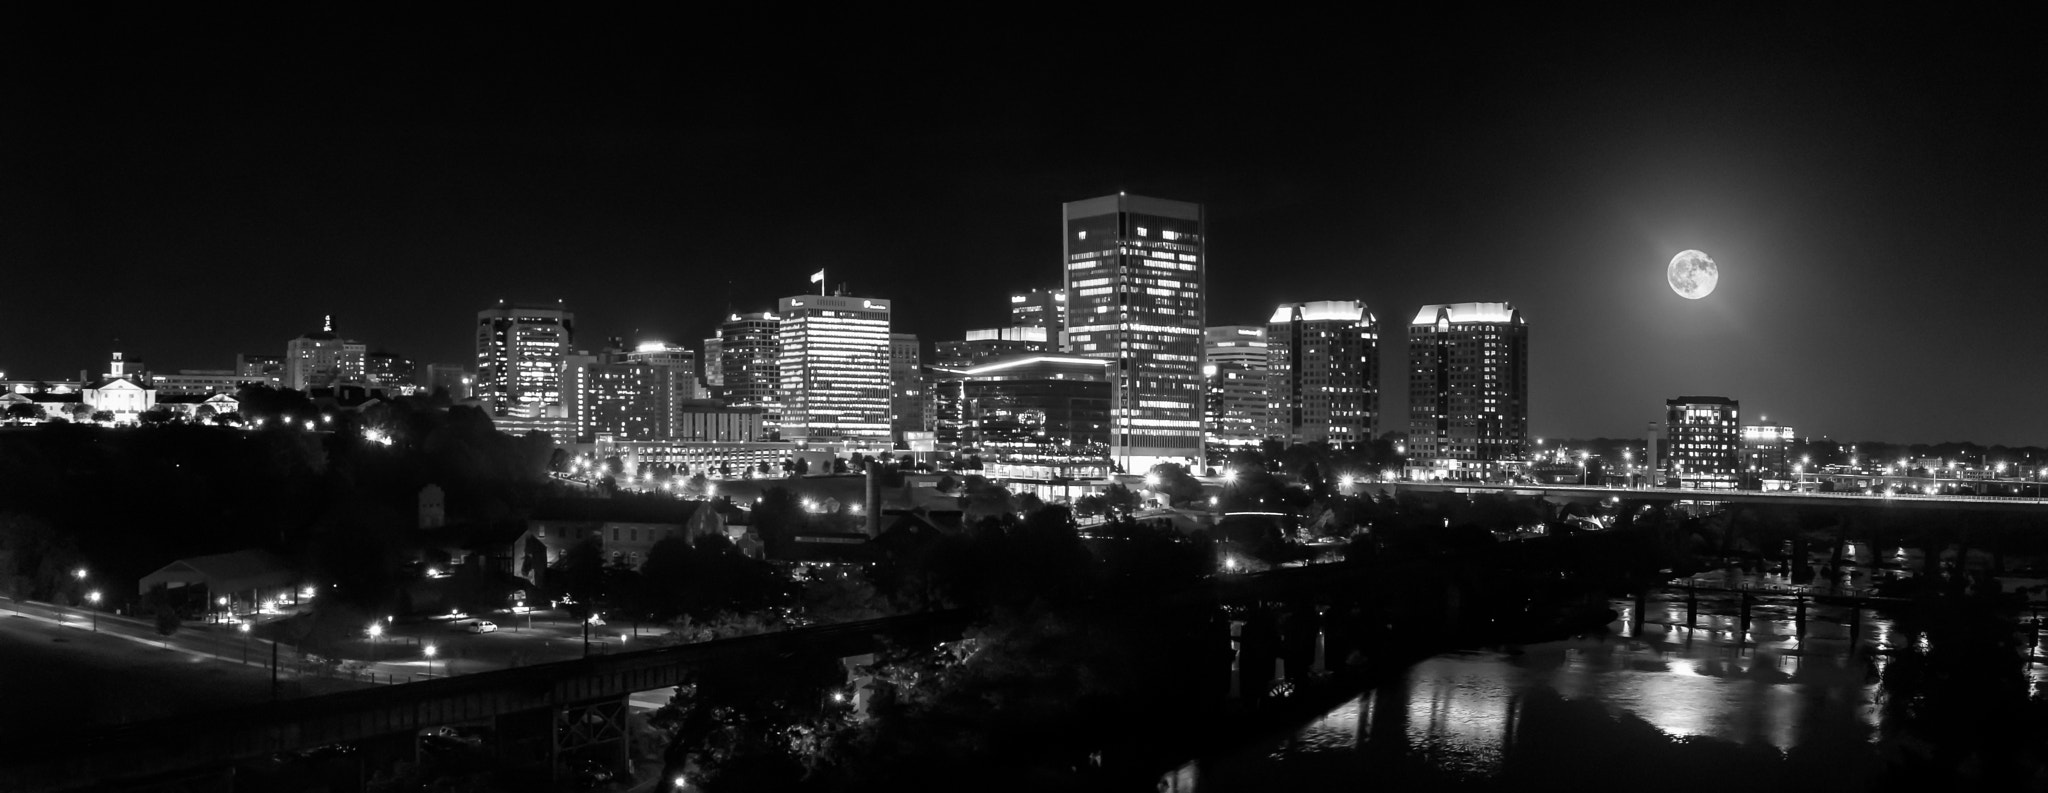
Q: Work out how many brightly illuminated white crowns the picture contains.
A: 2